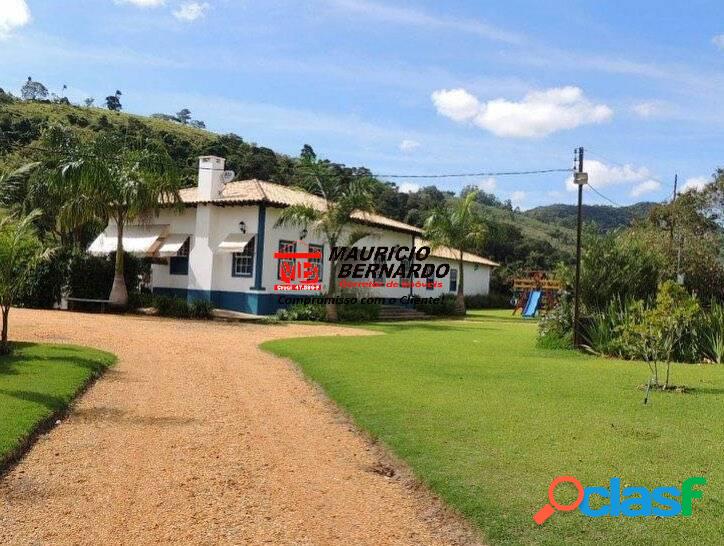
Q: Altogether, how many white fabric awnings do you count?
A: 3